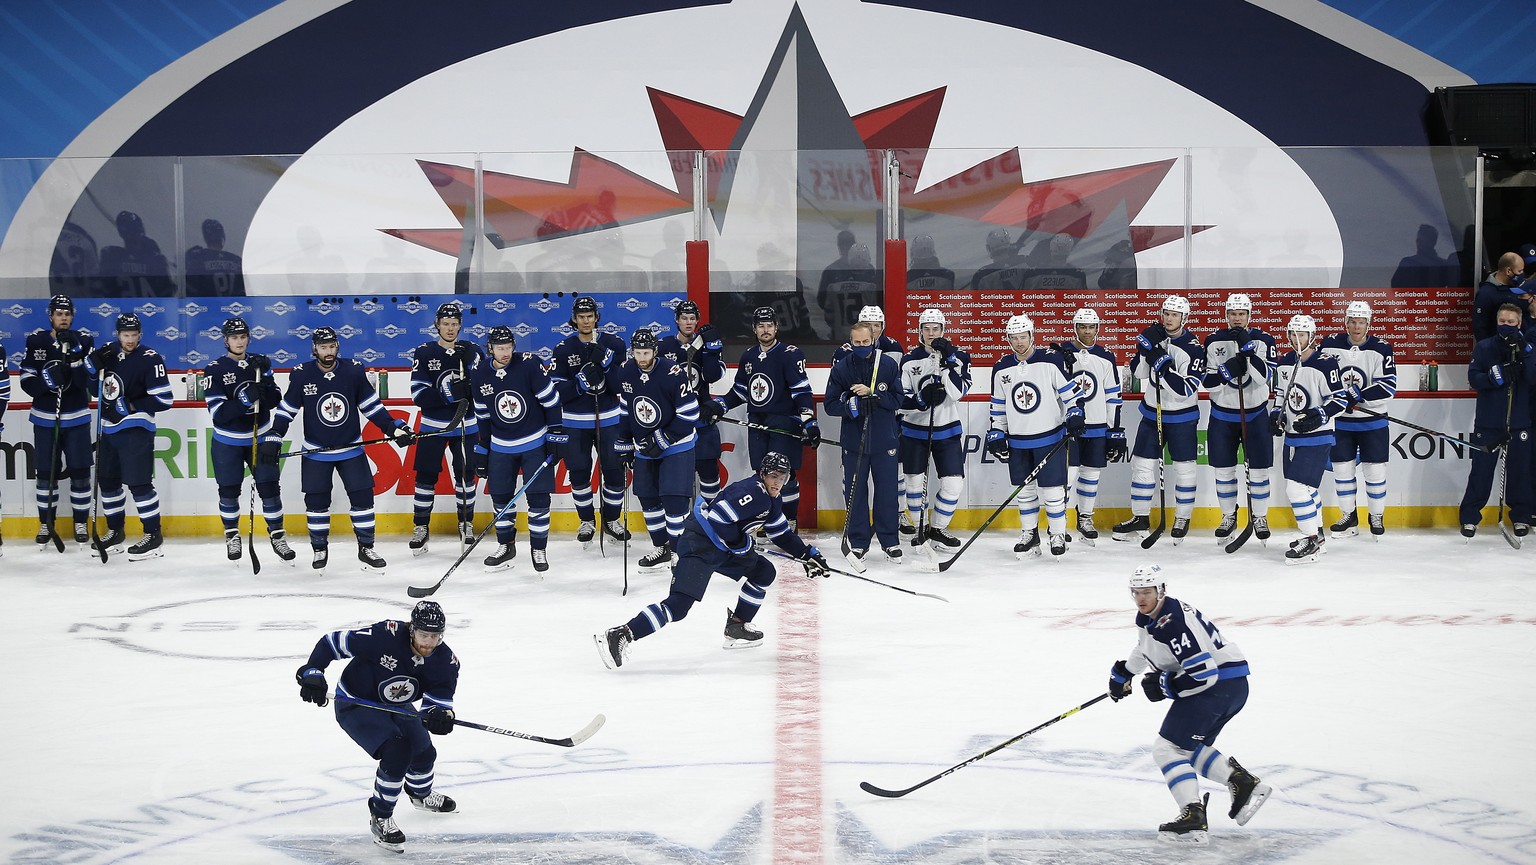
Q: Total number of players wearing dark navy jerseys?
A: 12